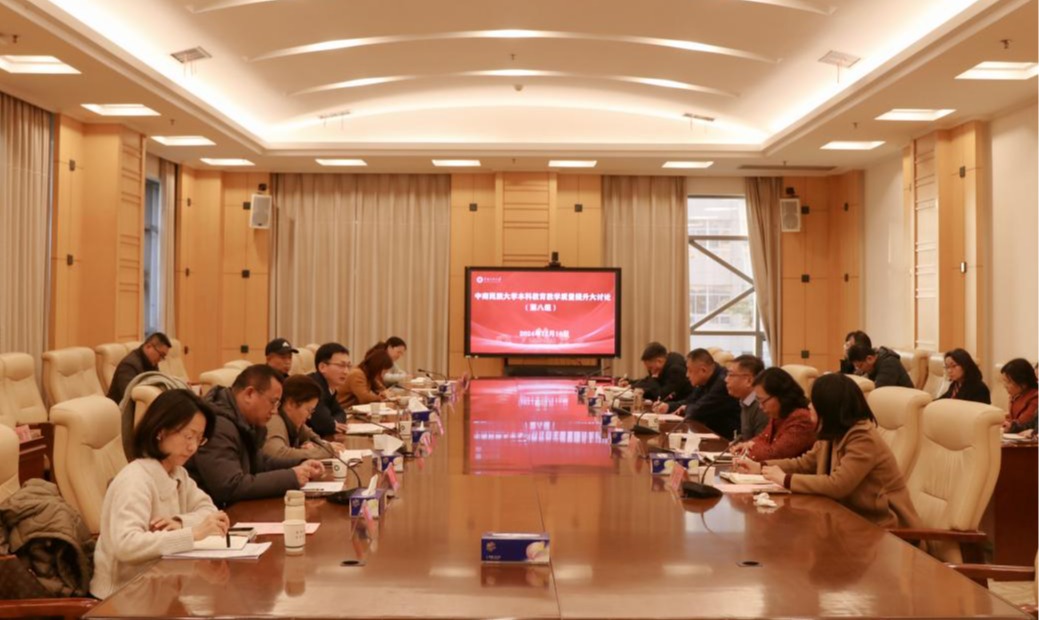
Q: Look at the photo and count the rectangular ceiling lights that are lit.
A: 11